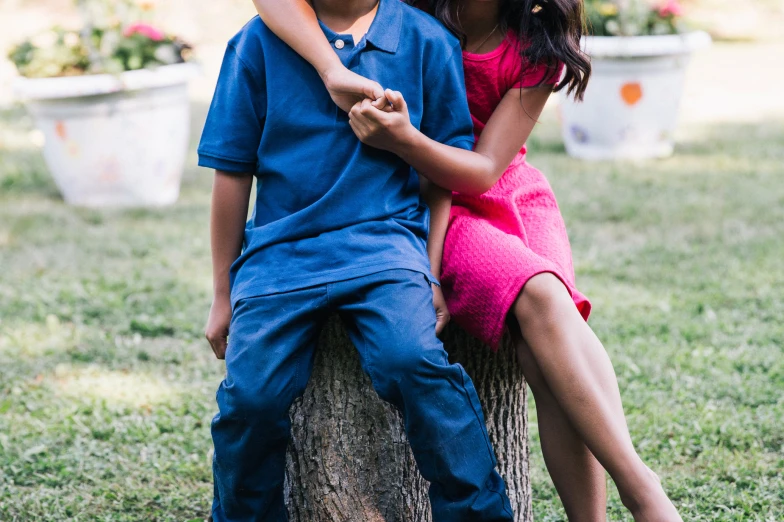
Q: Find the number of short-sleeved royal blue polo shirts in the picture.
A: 1